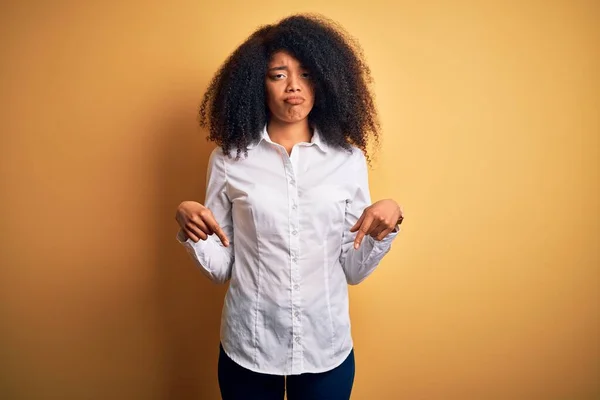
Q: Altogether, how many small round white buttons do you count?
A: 7